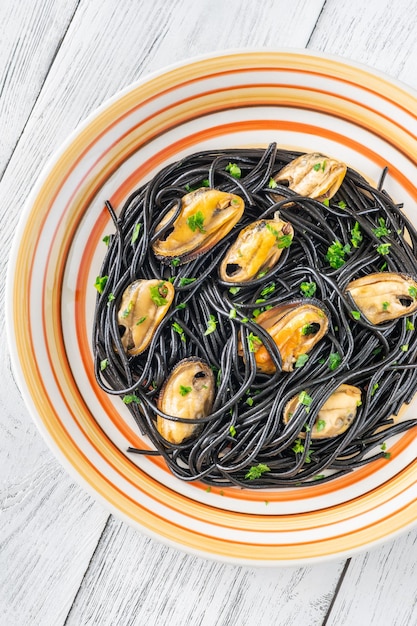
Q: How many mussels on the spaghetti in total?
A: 8